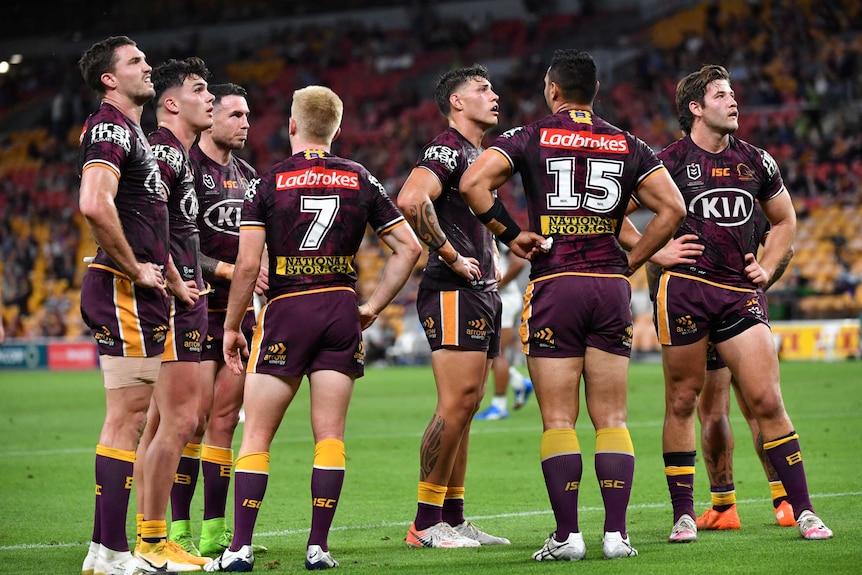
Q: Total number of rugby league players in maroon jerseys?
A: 8